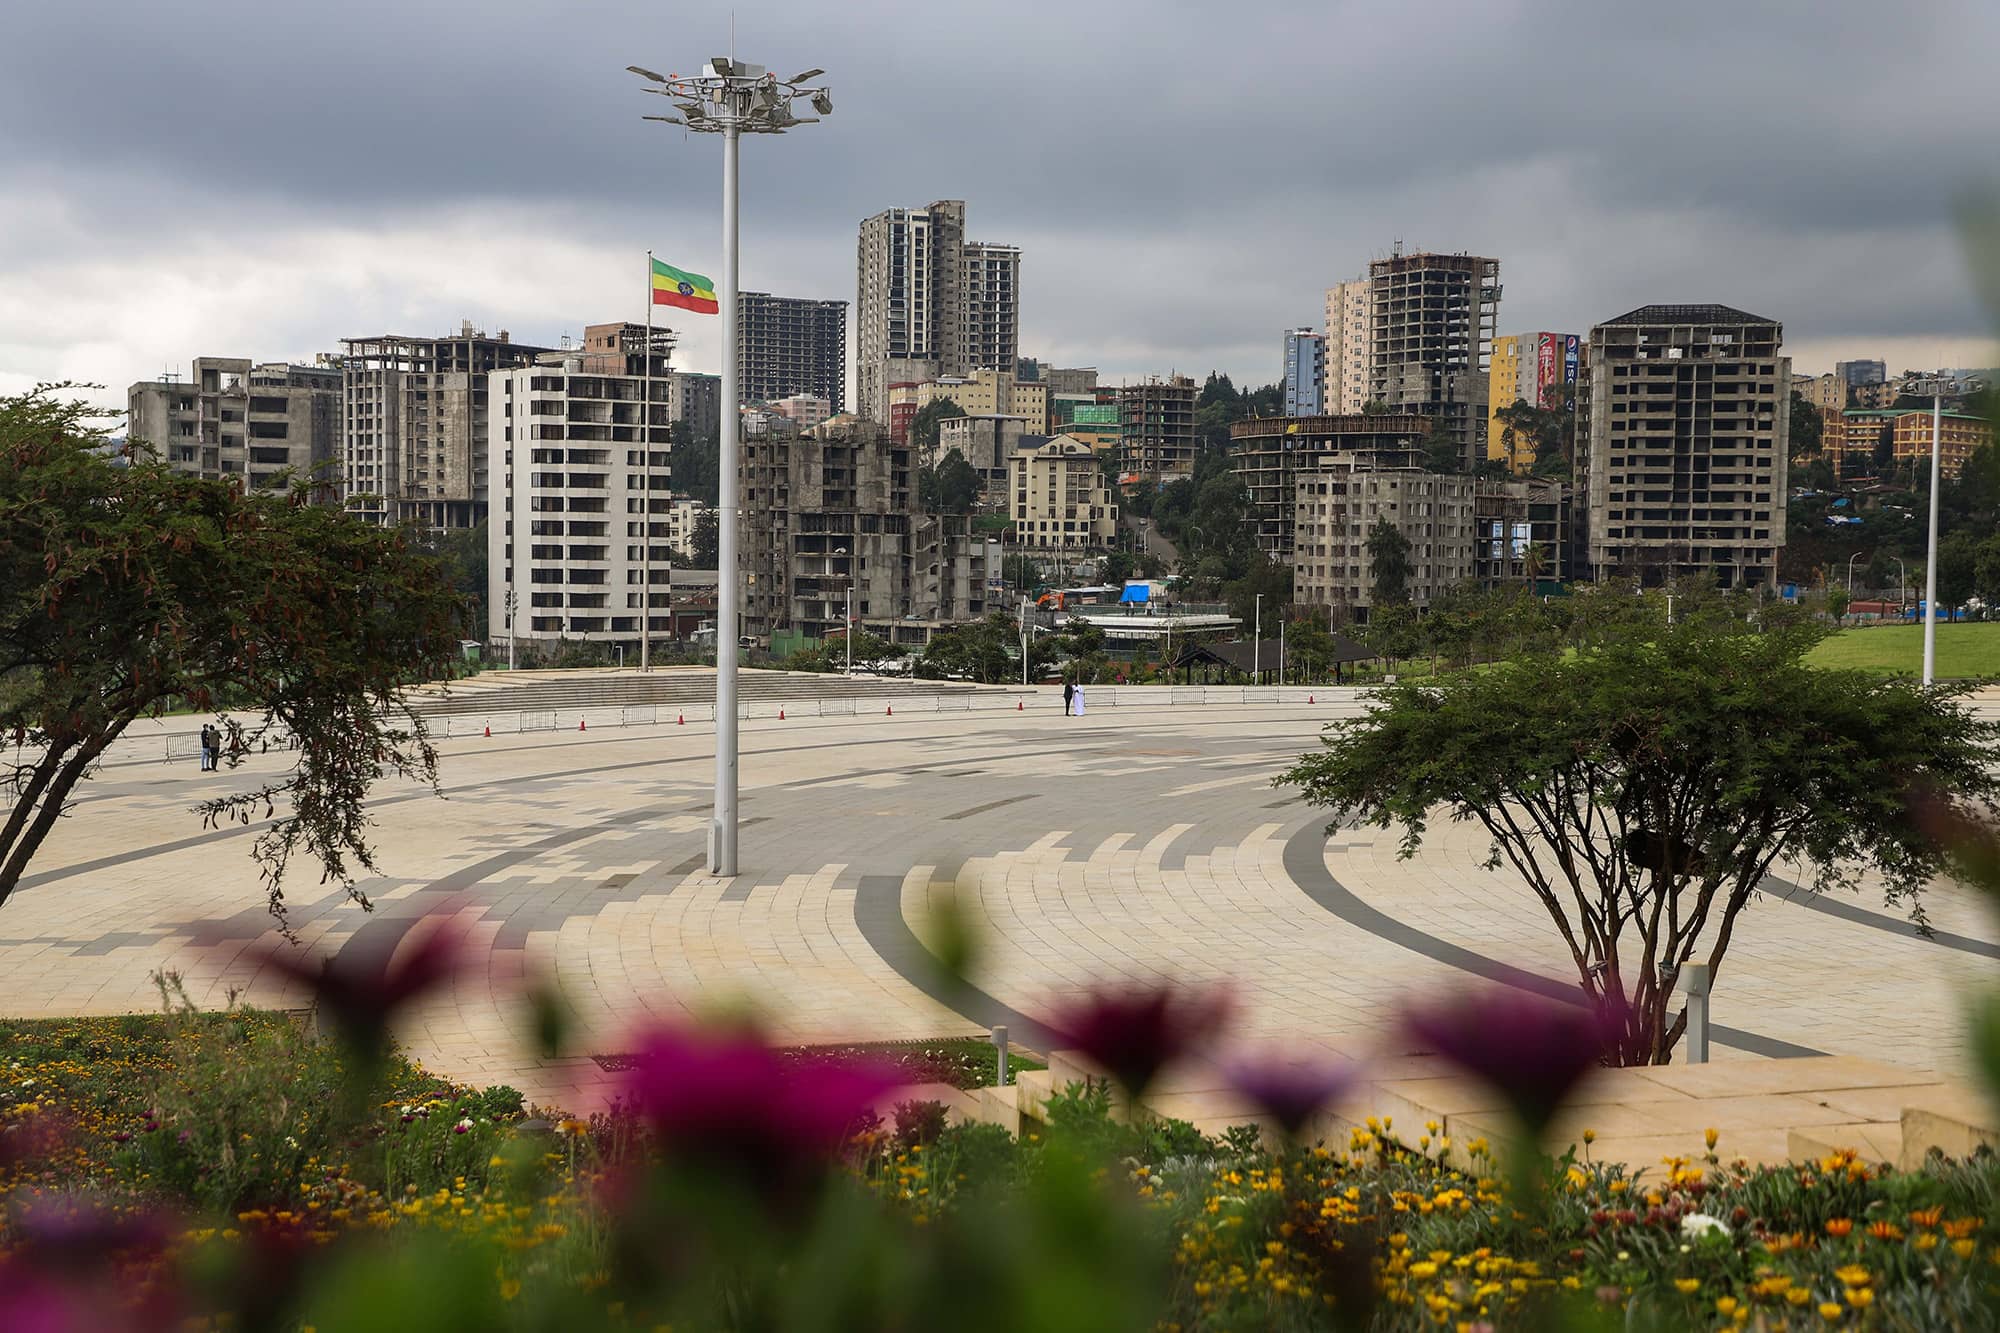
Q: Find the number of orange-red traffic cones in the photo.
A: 7